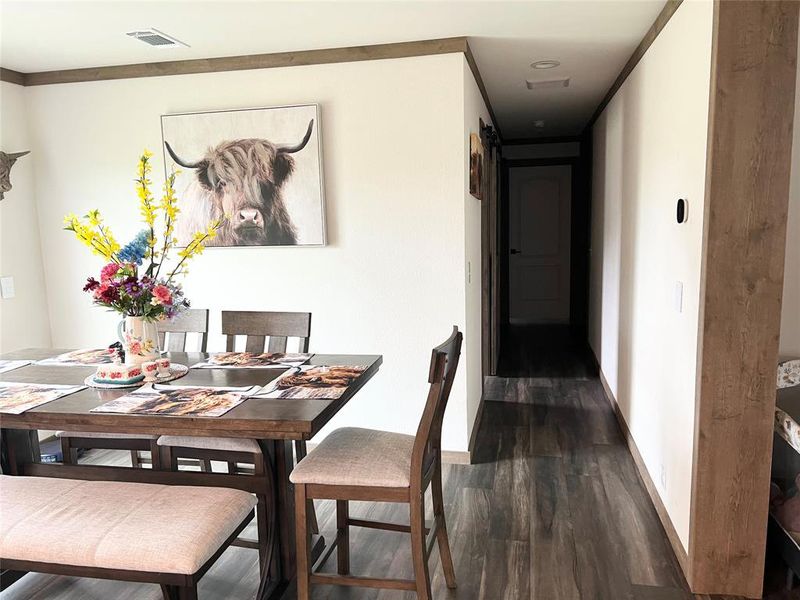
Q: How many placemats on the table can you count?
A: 6